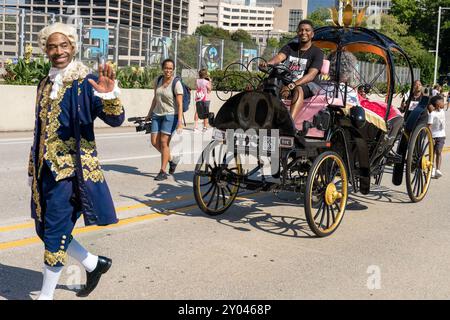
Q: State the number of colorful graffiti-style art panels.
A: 4